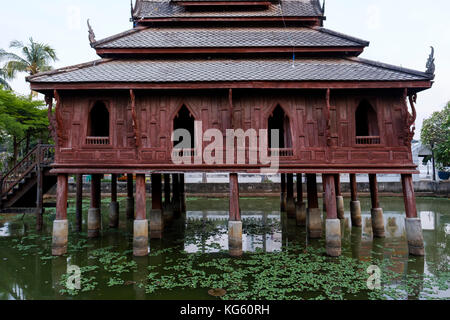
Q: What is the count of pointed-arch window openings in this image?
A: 4